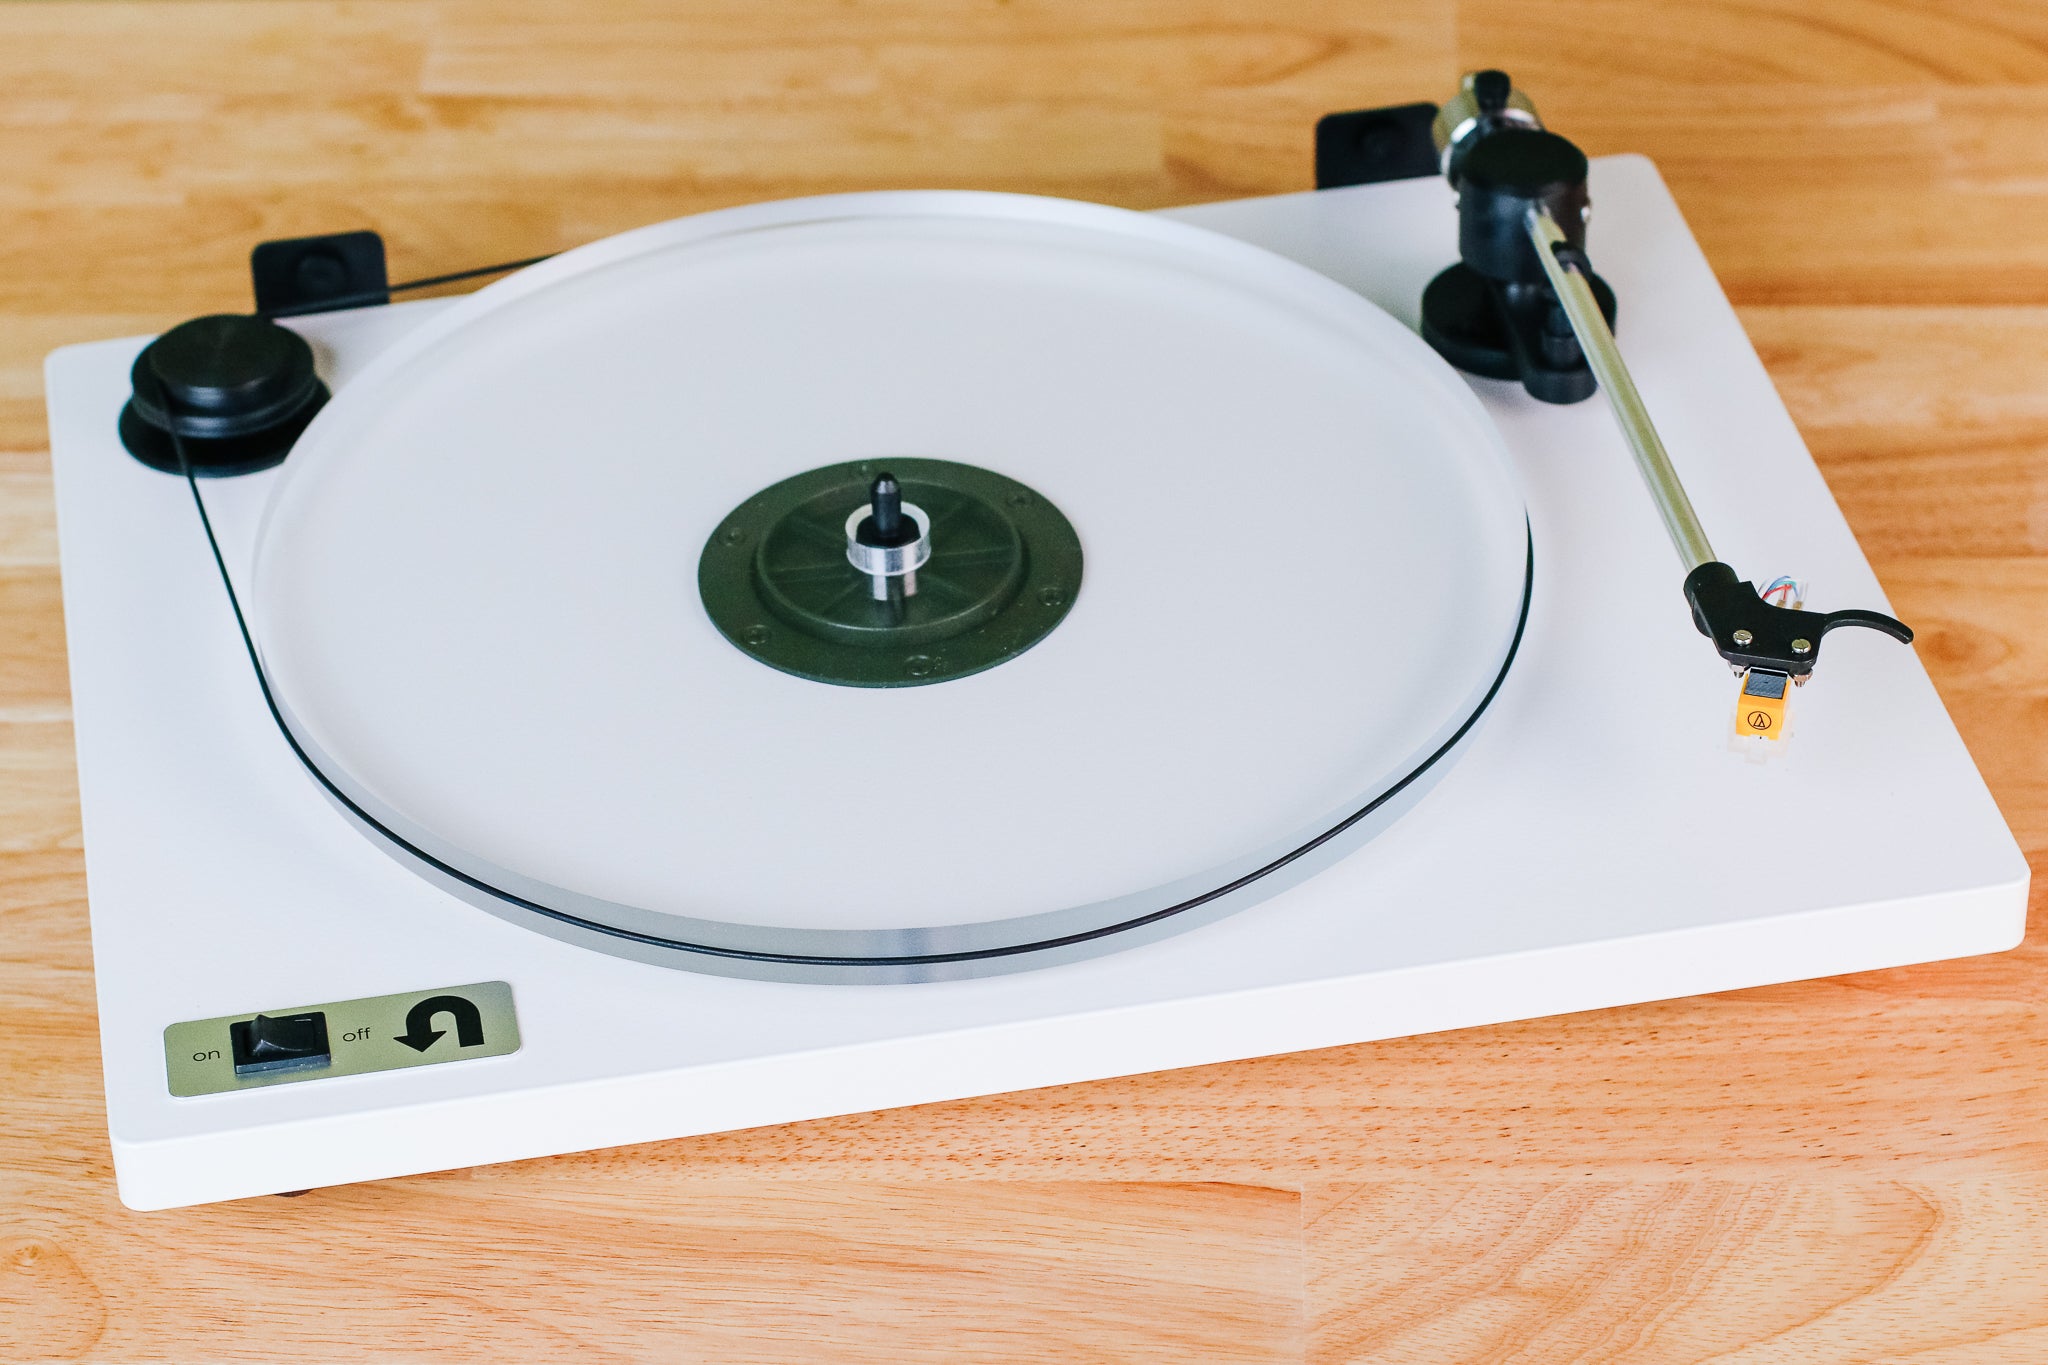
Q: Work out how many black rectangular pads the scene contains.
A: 2